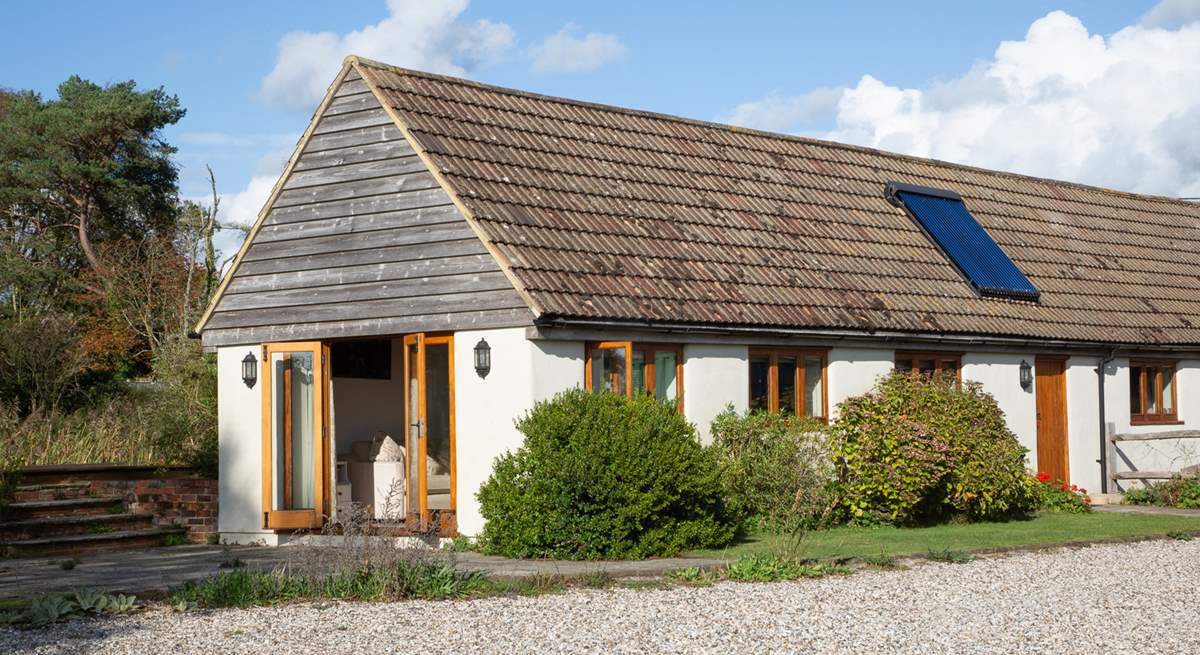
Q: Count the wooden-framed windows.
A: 4